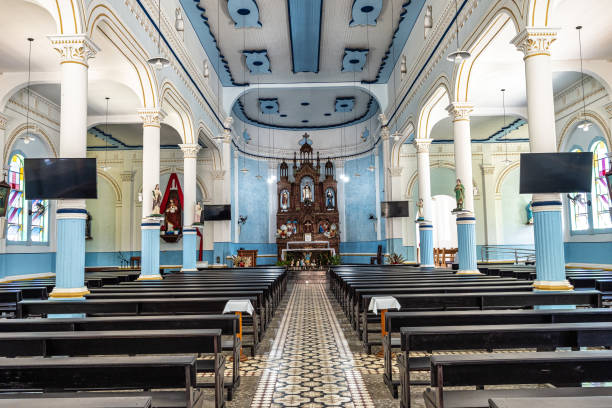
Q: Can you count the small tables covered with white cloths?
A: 2